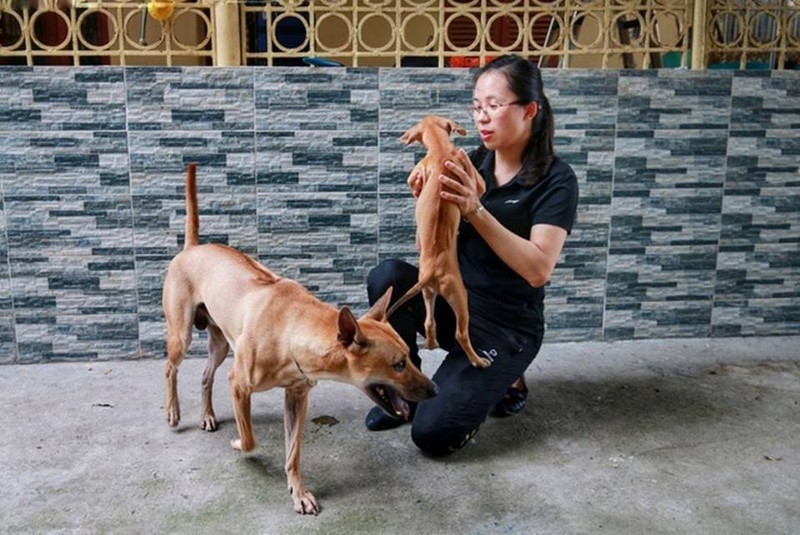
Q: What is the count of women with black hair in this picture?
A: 1